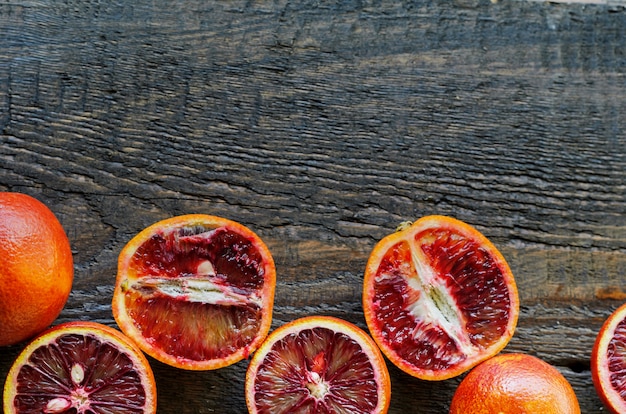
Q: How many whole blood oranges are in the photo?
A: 2